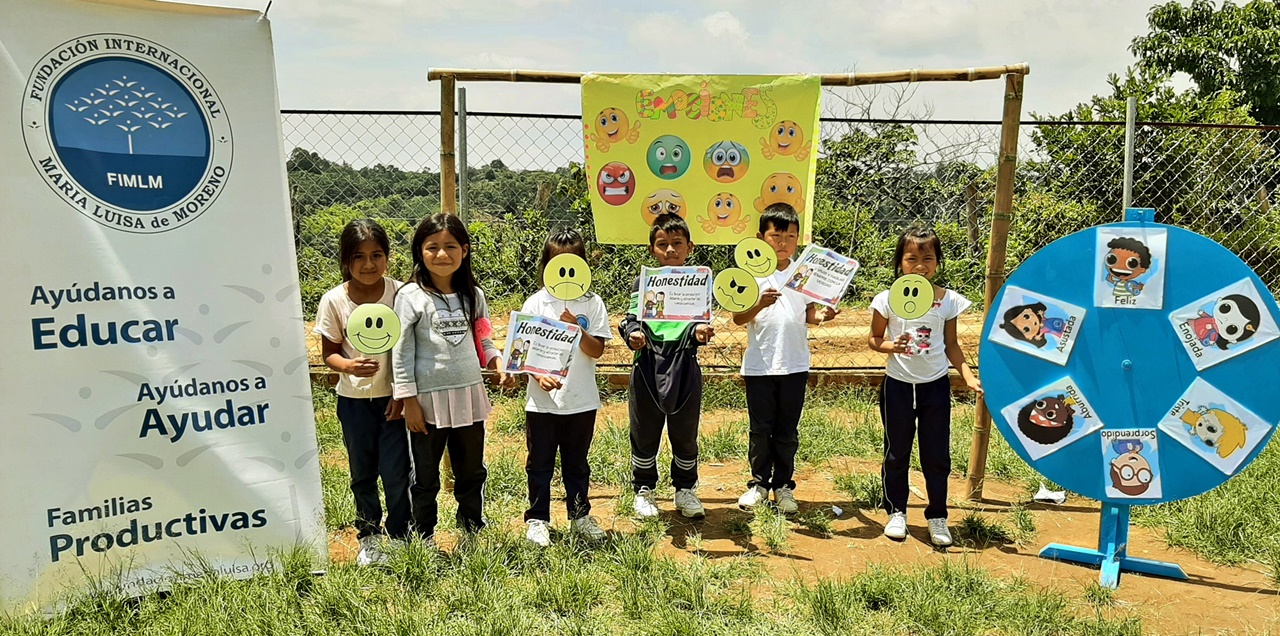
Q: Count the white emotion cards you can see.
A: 6